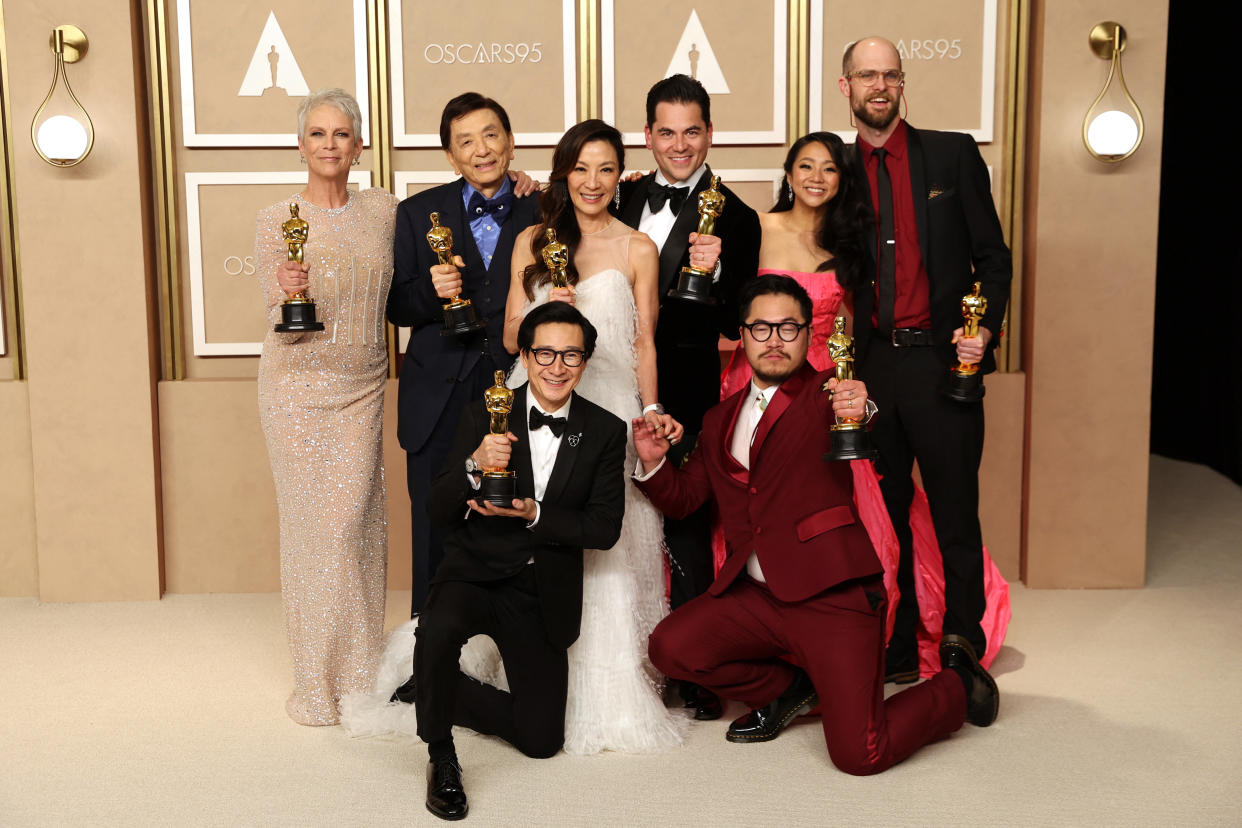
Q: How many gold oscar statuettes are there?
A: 7